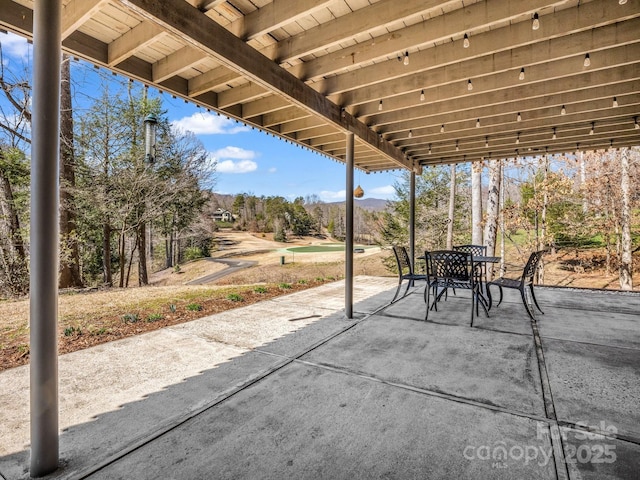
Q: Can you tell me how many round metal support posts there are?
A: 3